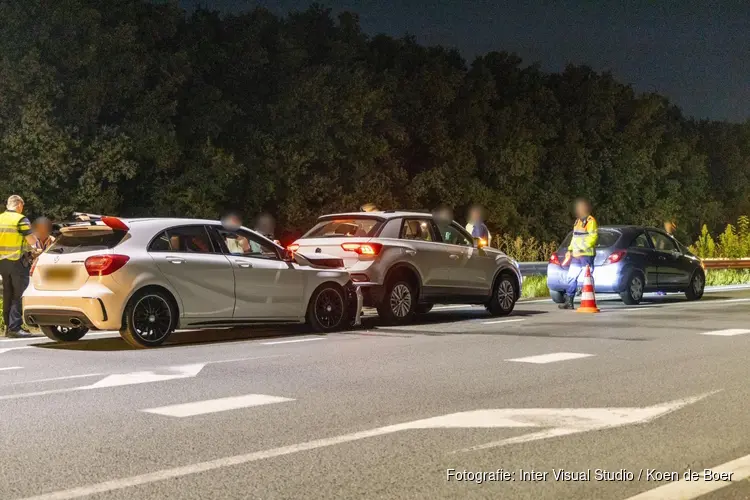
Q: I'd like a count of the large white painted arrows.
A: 2